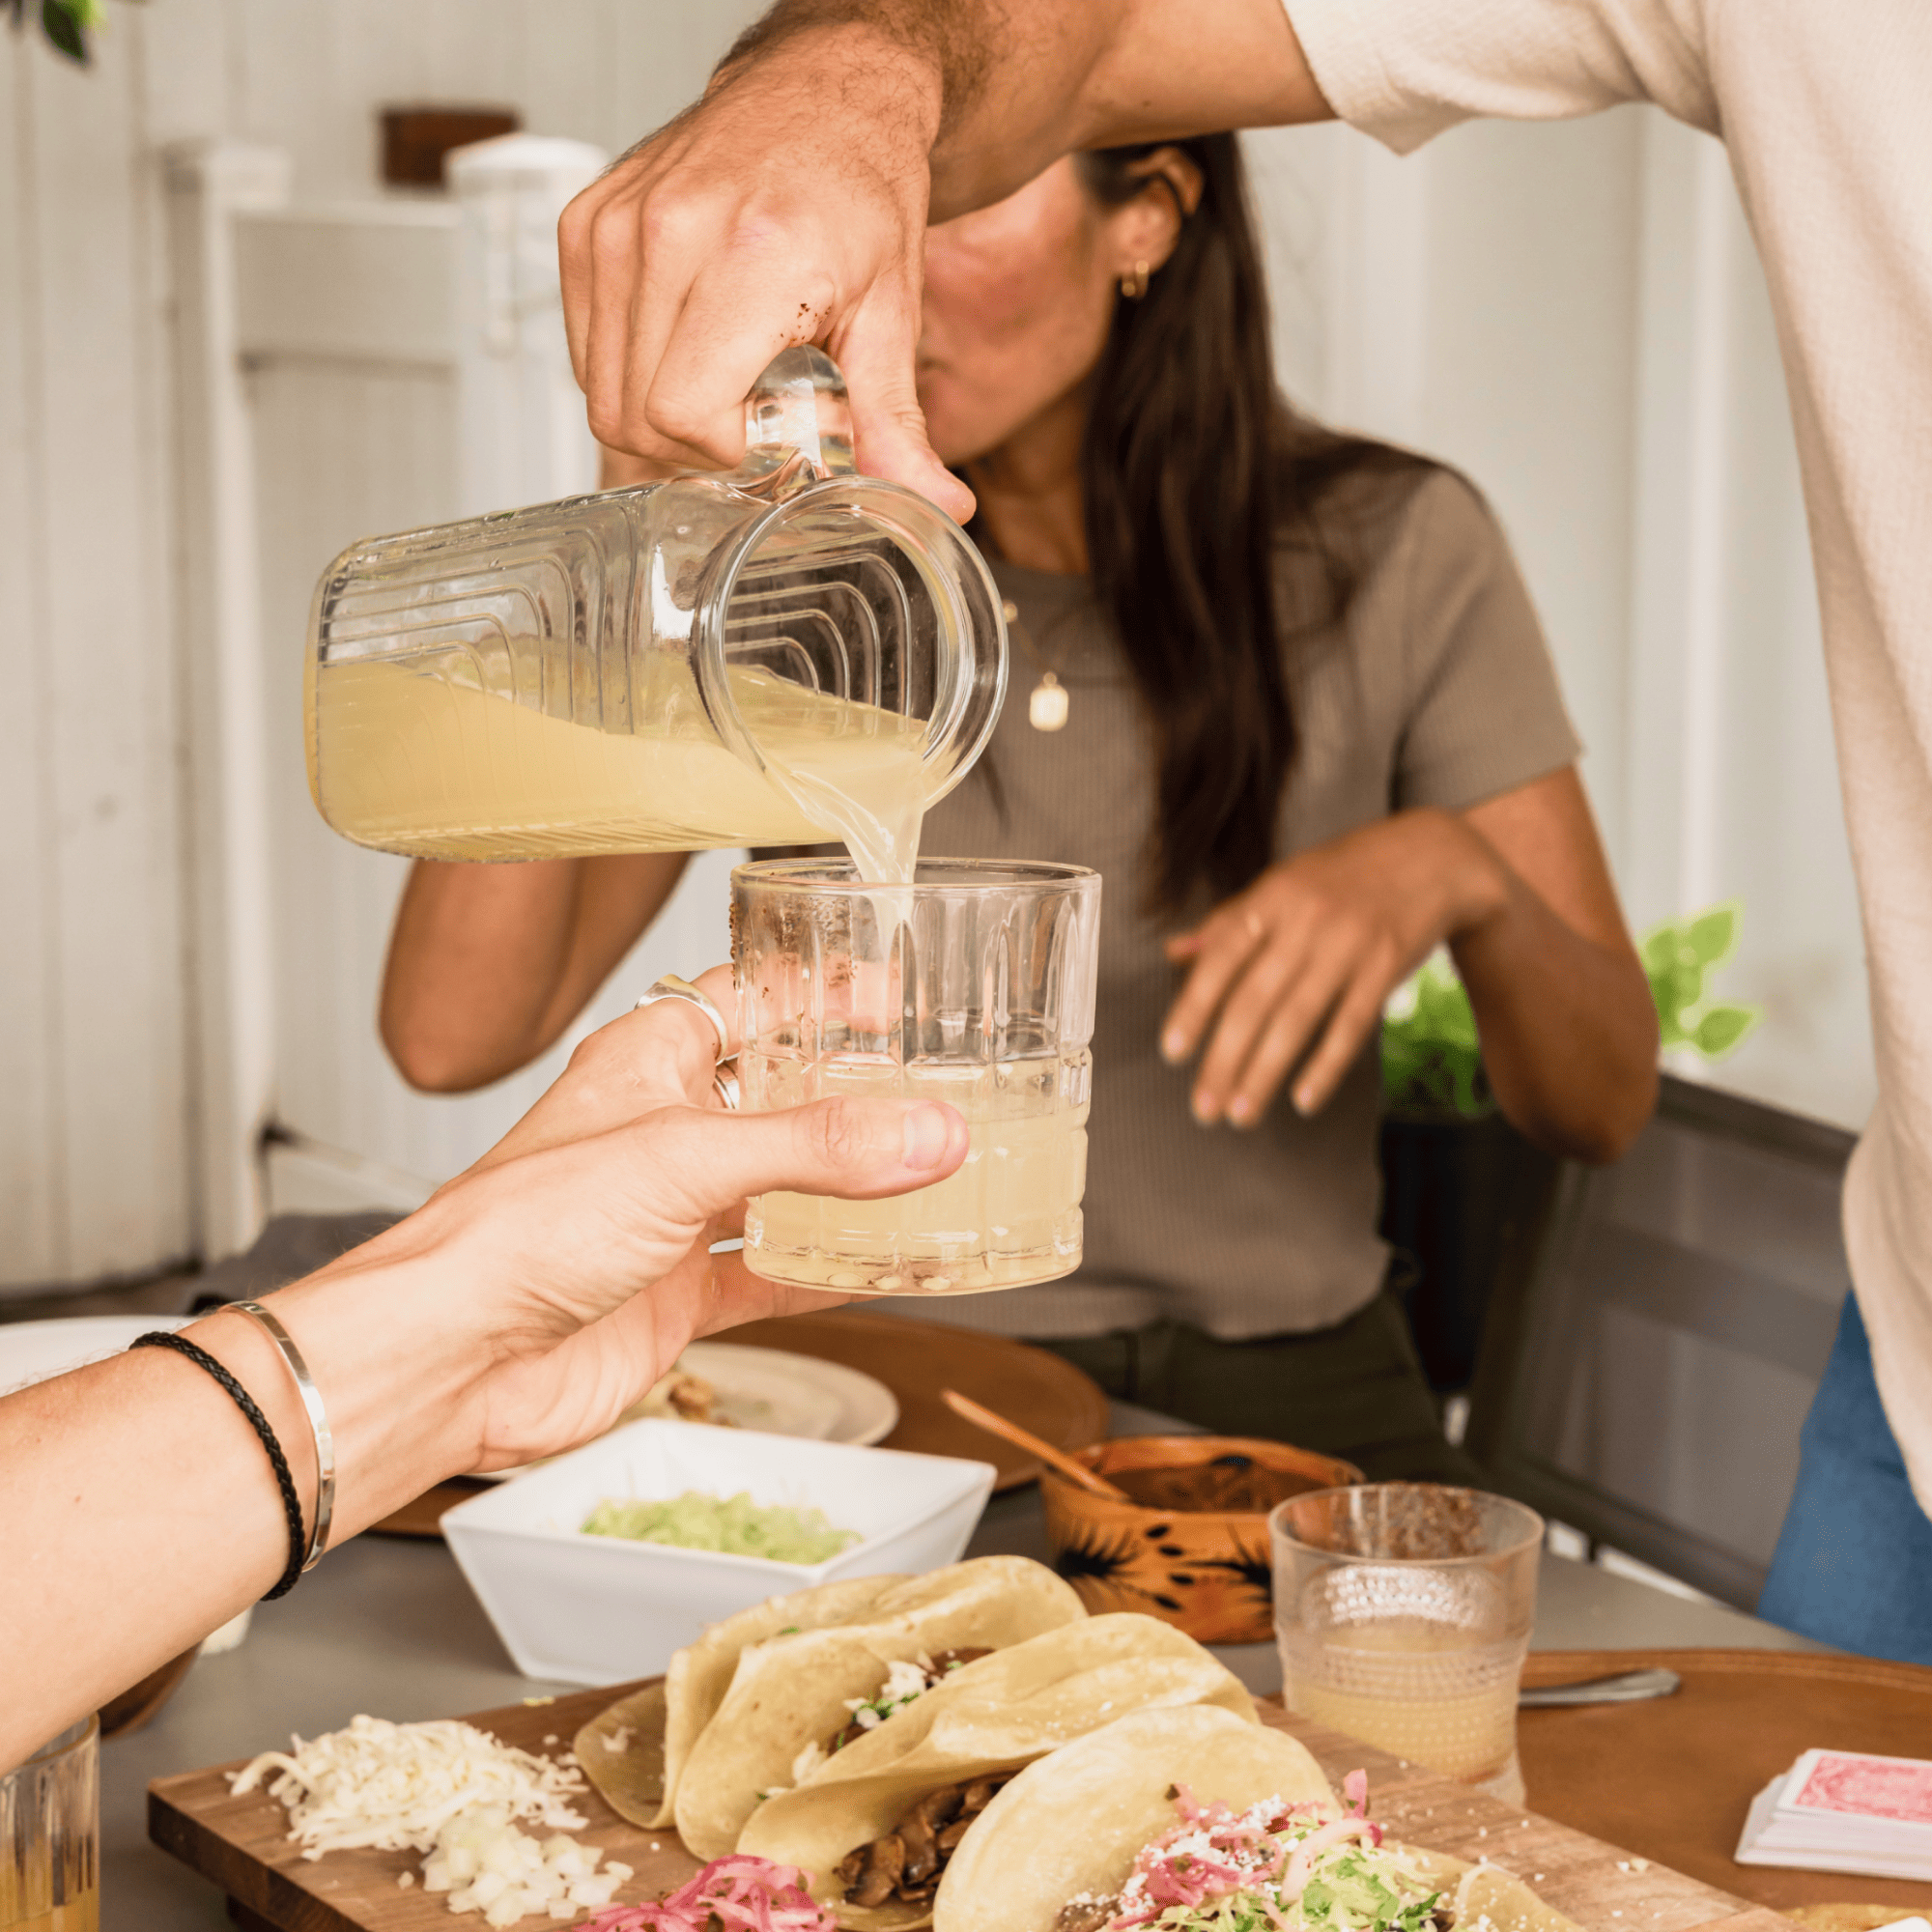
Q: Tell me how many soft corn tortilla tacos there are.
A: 4